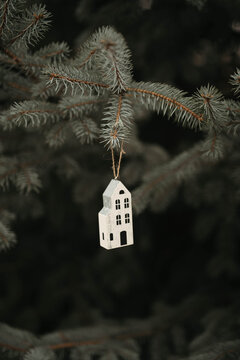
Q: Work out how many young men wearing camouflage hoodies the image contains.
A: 0